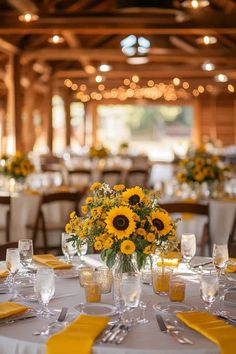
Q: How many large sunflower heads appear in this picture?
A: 3